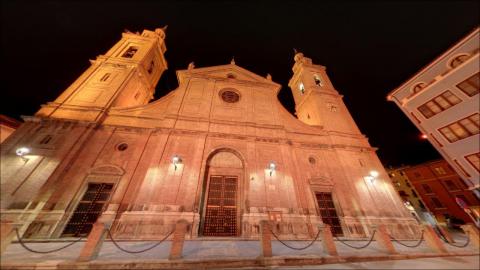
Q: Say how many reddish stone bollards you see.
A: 8